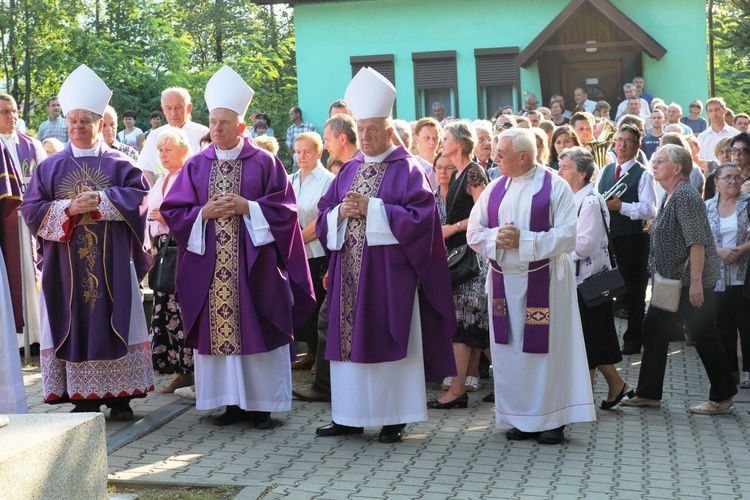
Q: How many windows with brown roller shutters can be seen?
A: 3